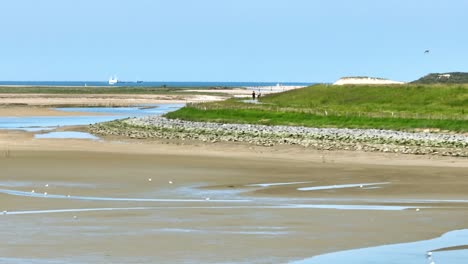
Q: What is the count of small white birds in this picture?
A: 13